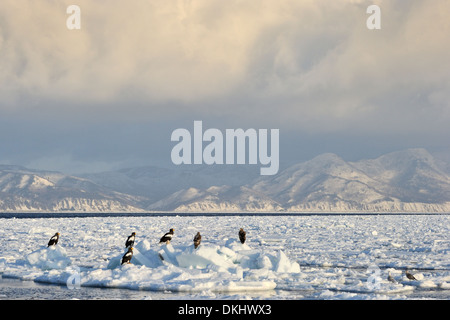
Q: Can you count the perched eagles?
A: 6